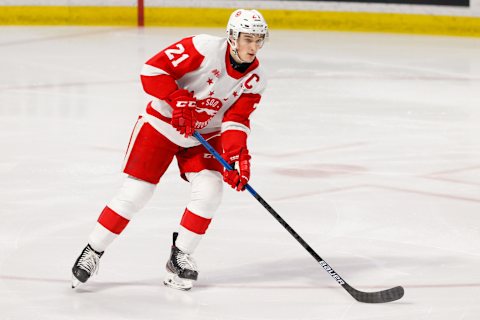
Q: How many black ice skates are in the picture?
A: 2